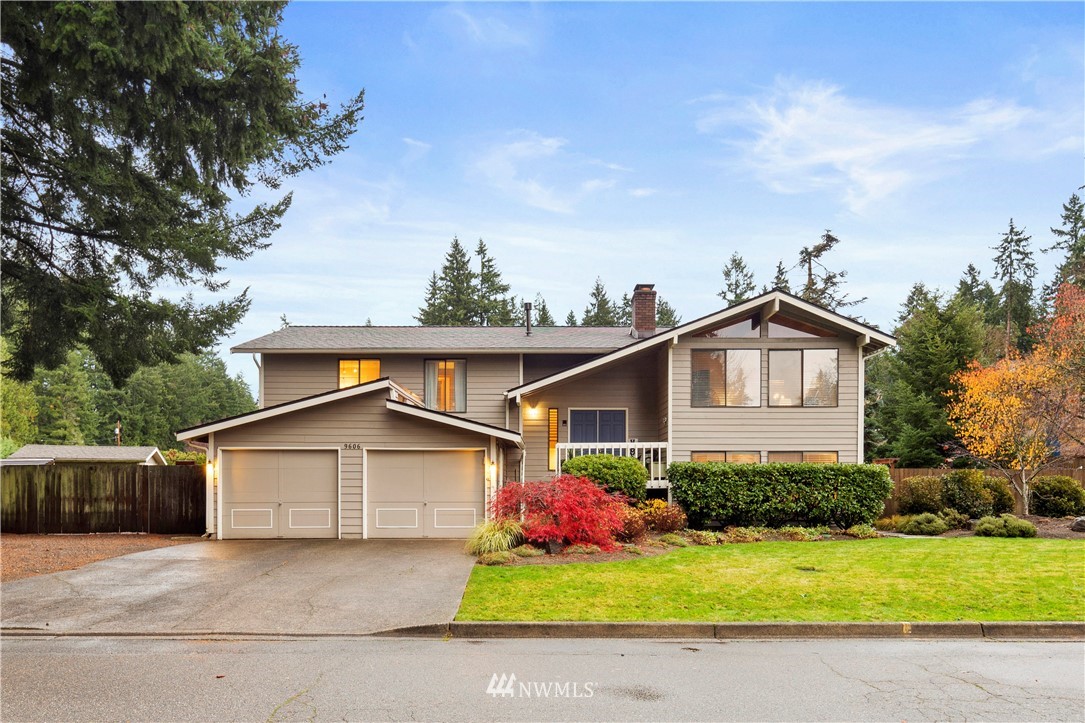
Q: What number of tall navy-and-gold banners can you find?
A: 0